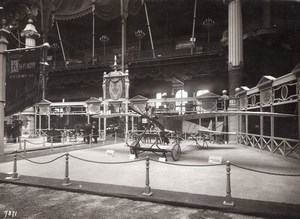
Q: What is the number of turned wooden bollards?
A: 4